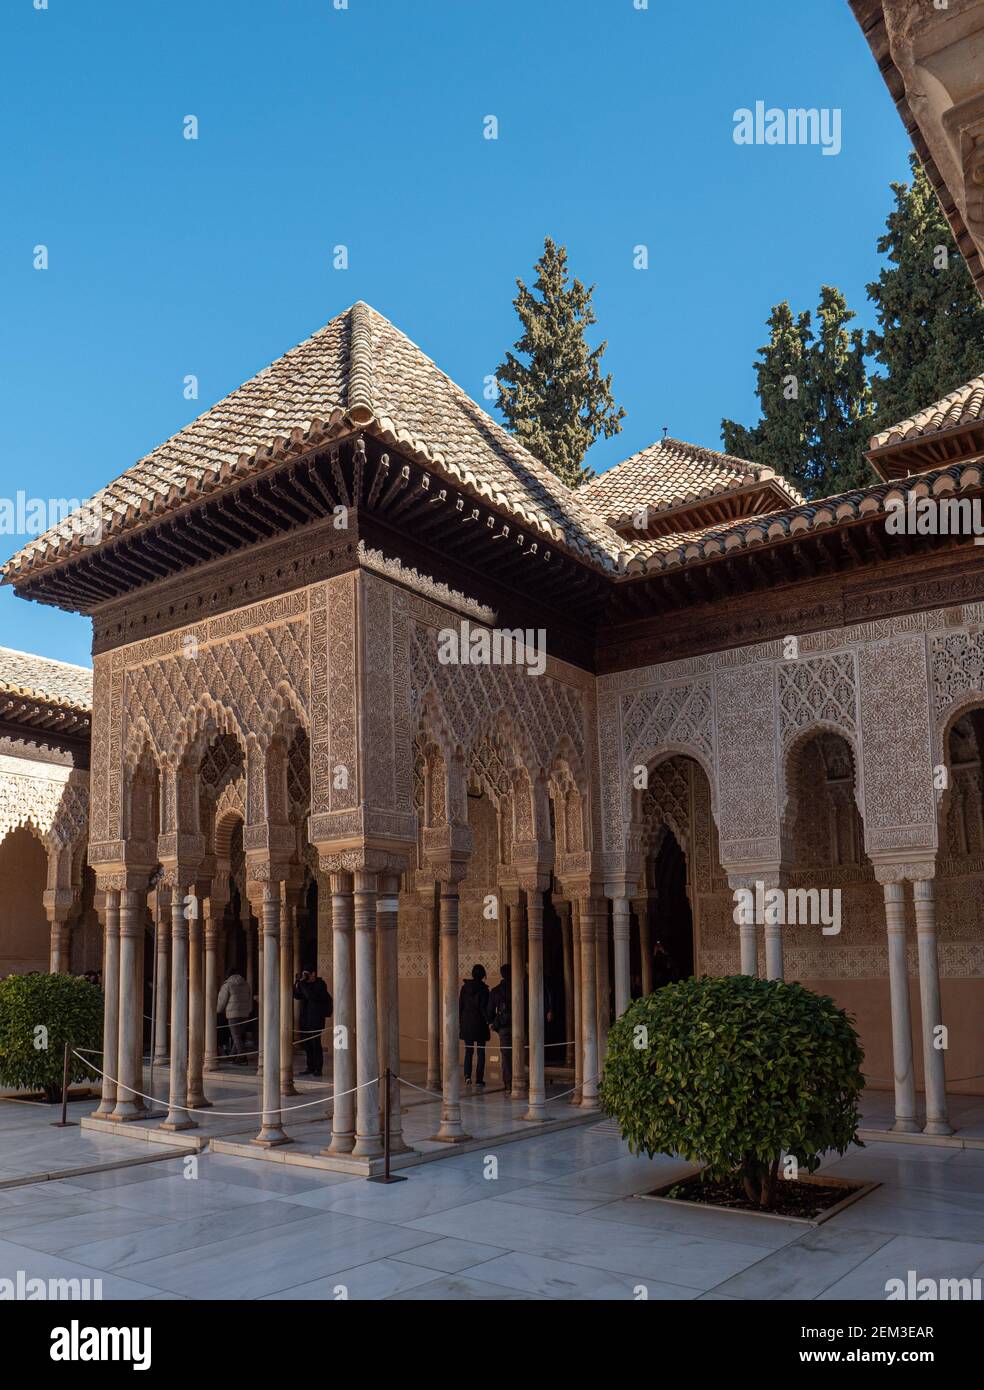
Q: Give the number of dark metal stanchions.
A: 2